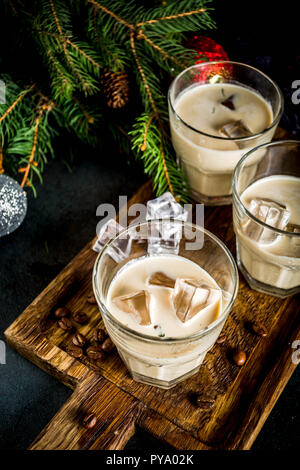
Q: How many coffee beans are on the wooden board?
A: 14